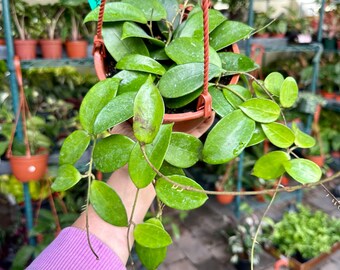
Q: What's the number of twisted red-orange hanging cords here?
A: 2